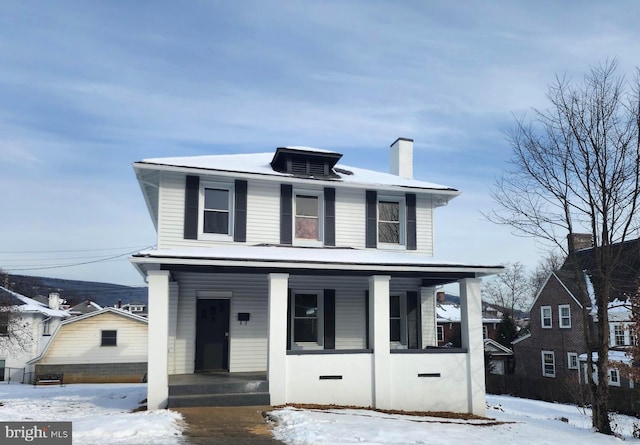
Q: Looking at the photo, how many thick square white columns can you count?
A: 4